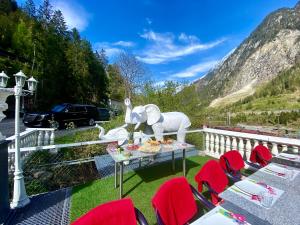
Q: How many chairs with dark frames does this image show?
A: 5